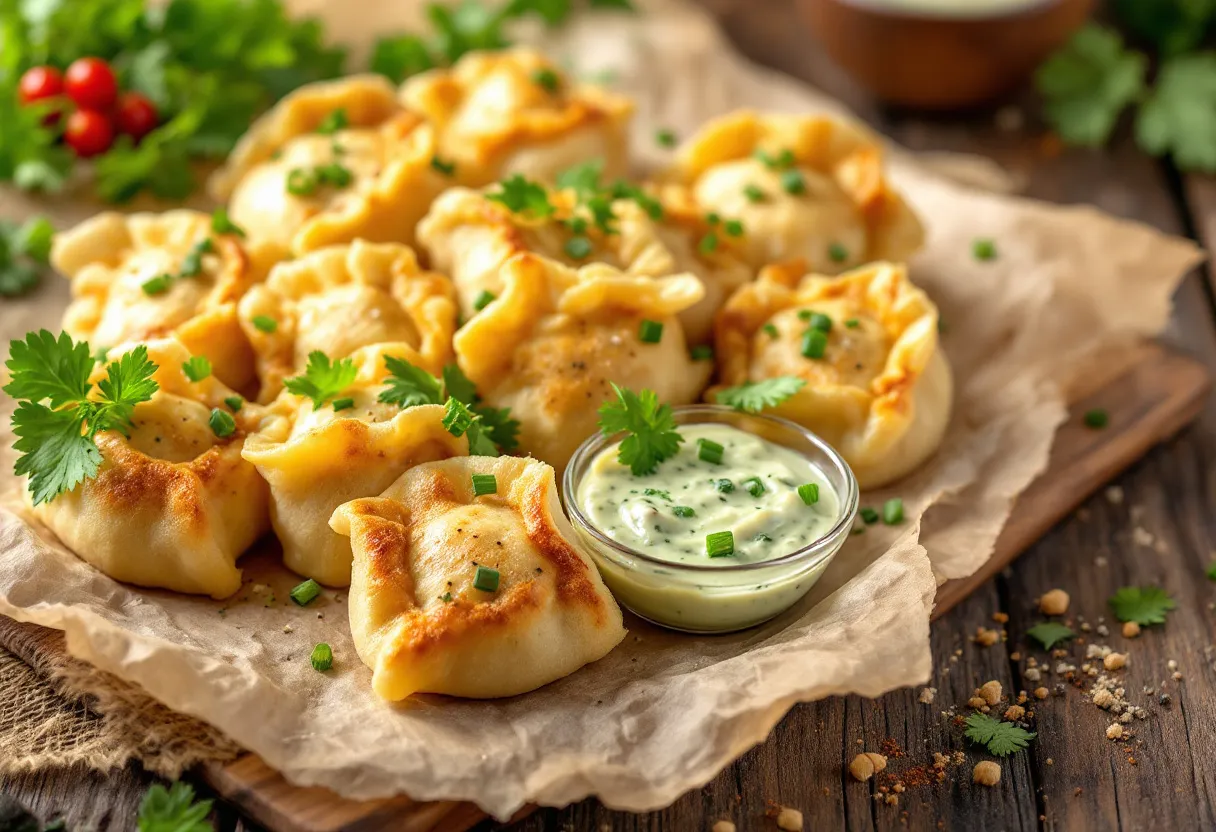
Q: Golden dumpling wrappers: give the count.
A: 11